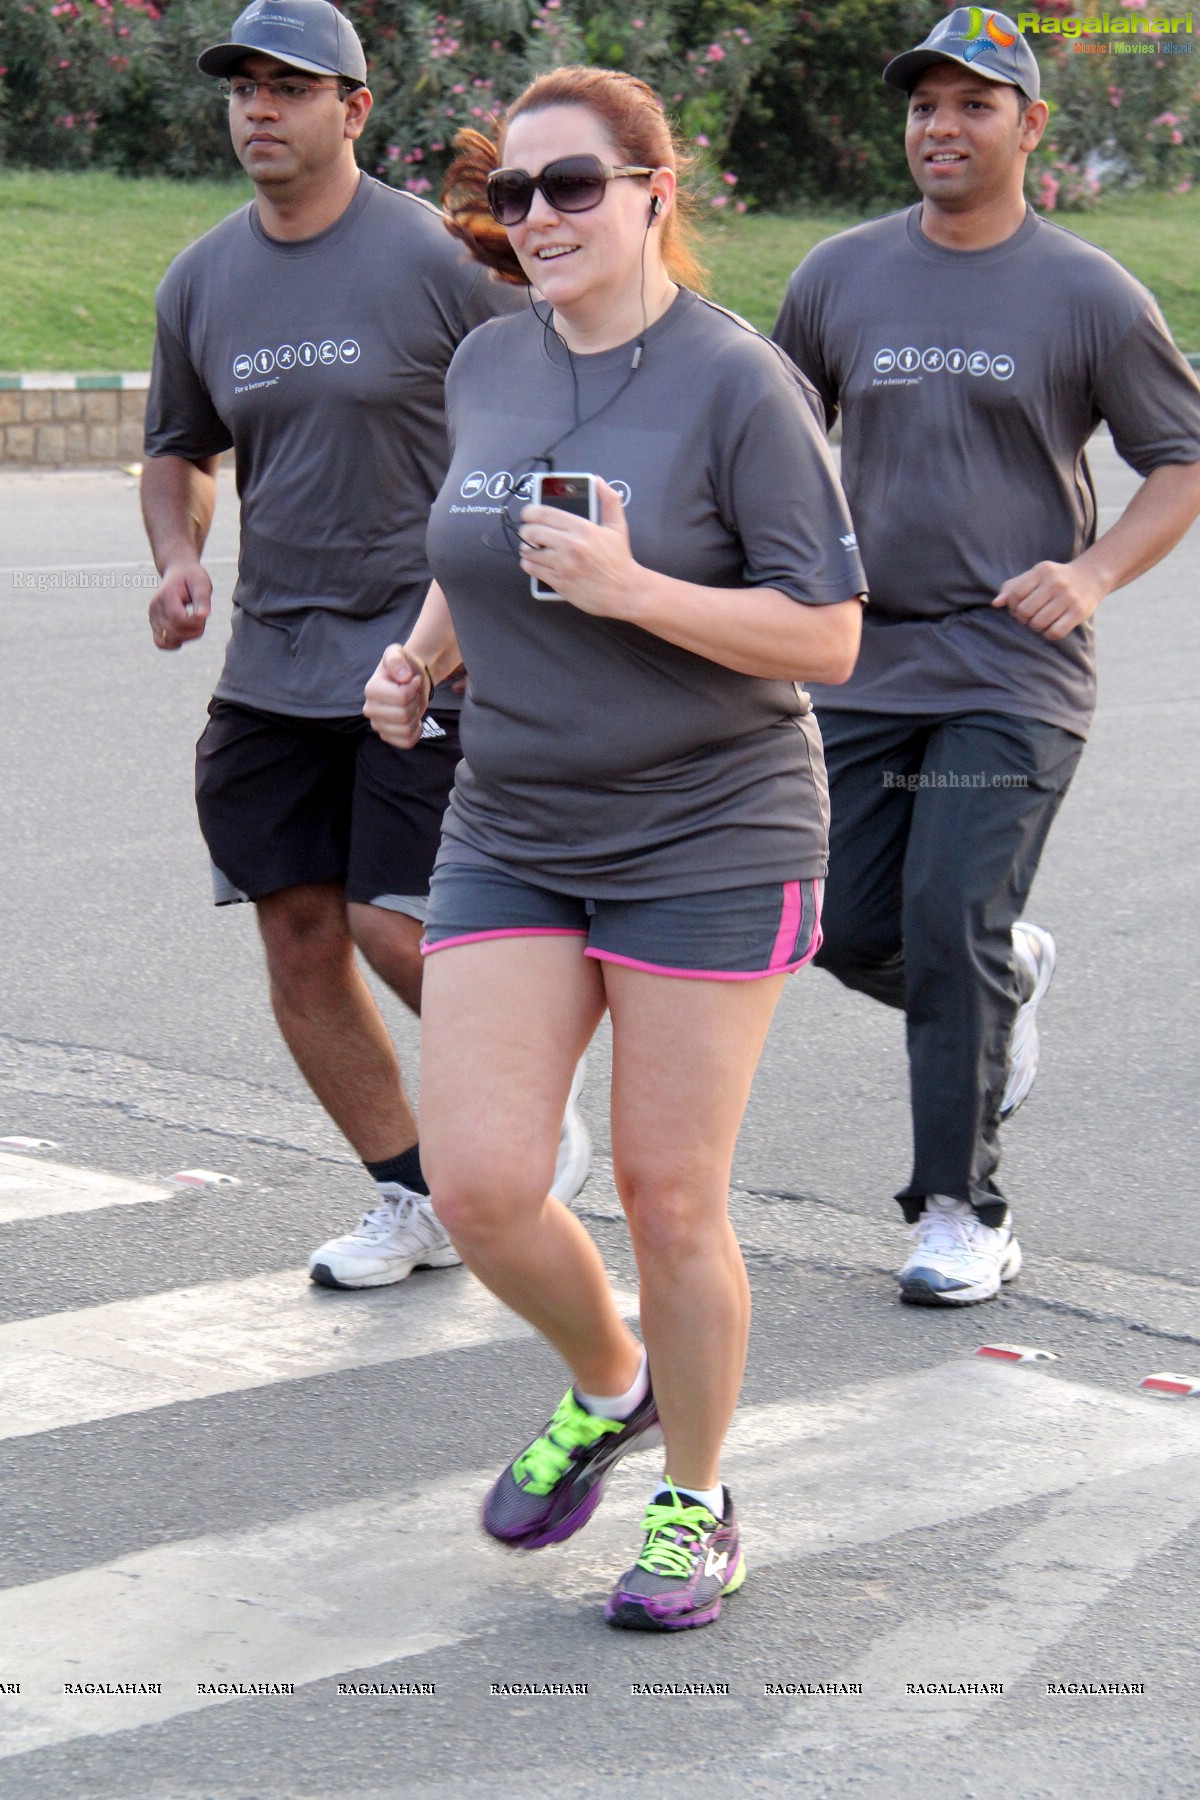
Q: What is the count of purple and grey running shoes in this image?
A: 2